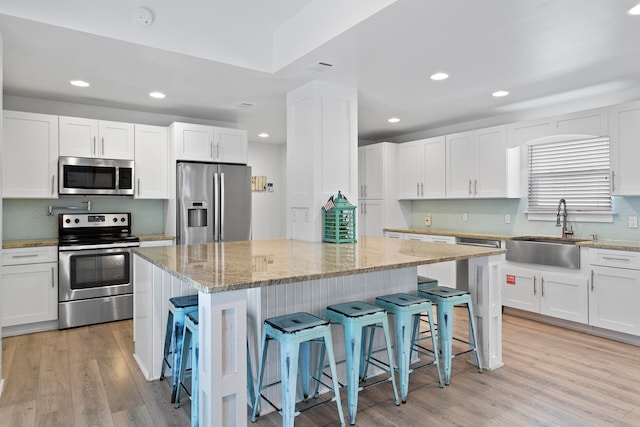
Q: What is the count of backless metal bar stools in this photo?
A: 7